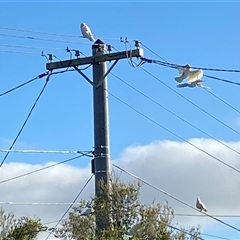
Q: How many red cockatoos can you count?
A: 0